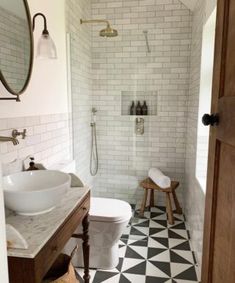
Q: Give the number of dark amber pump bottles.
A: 4